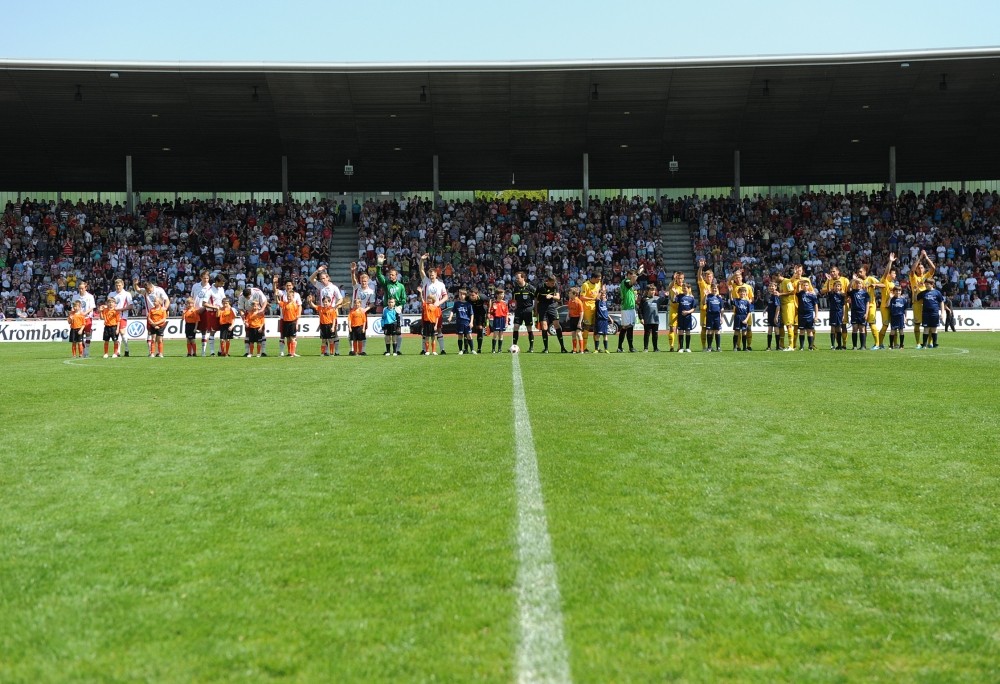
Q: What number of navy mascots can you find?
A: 11